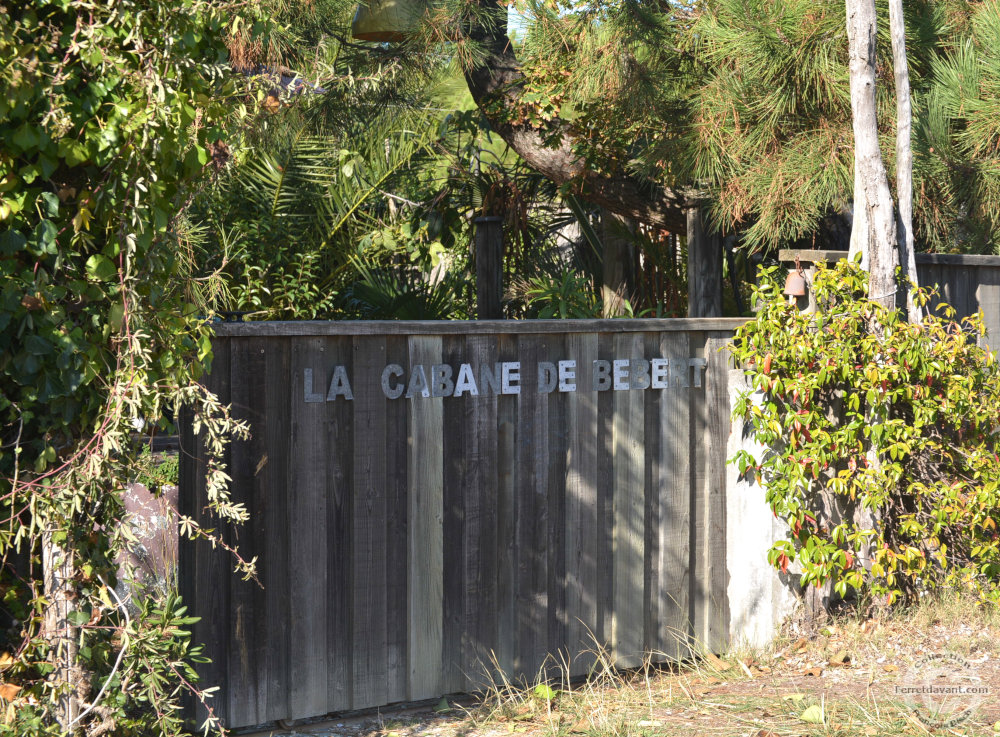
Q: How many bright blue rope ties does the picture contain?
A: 0